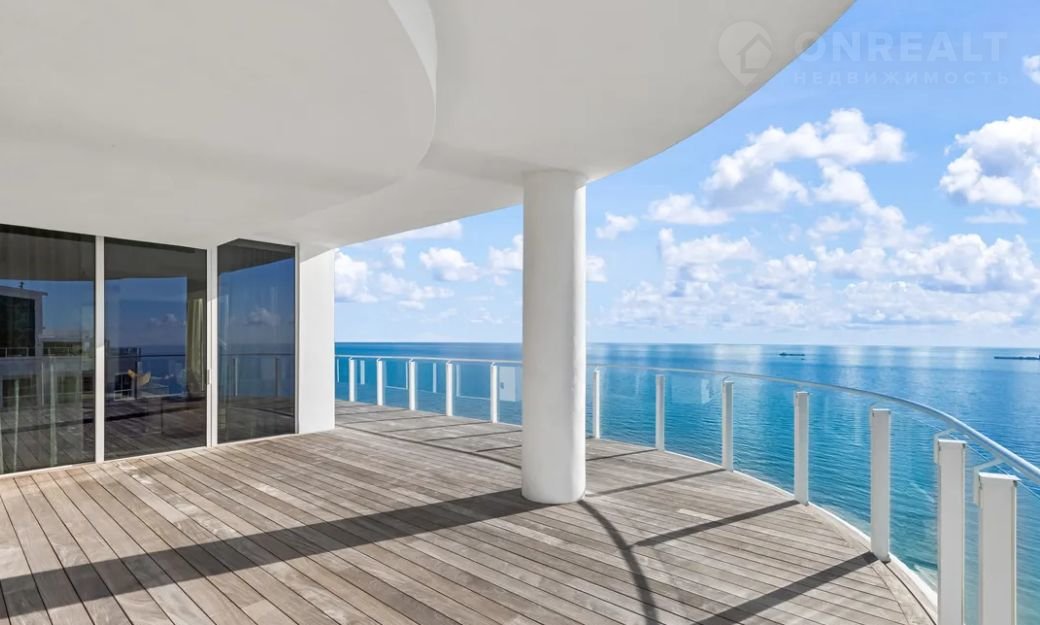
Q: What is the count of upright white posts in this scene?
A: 12